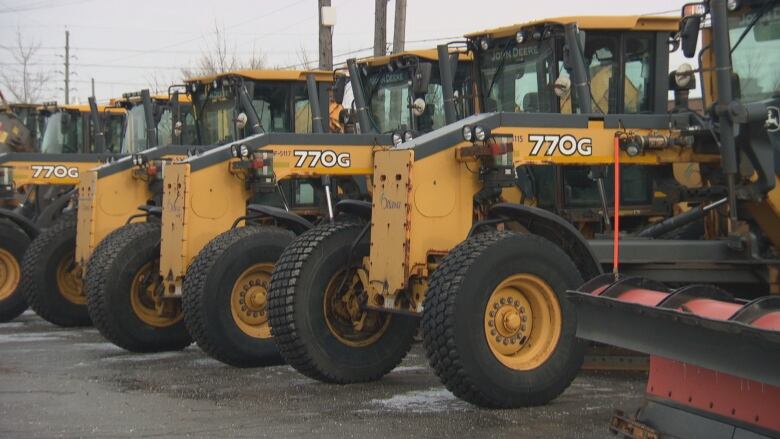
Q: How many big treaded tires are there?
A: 6